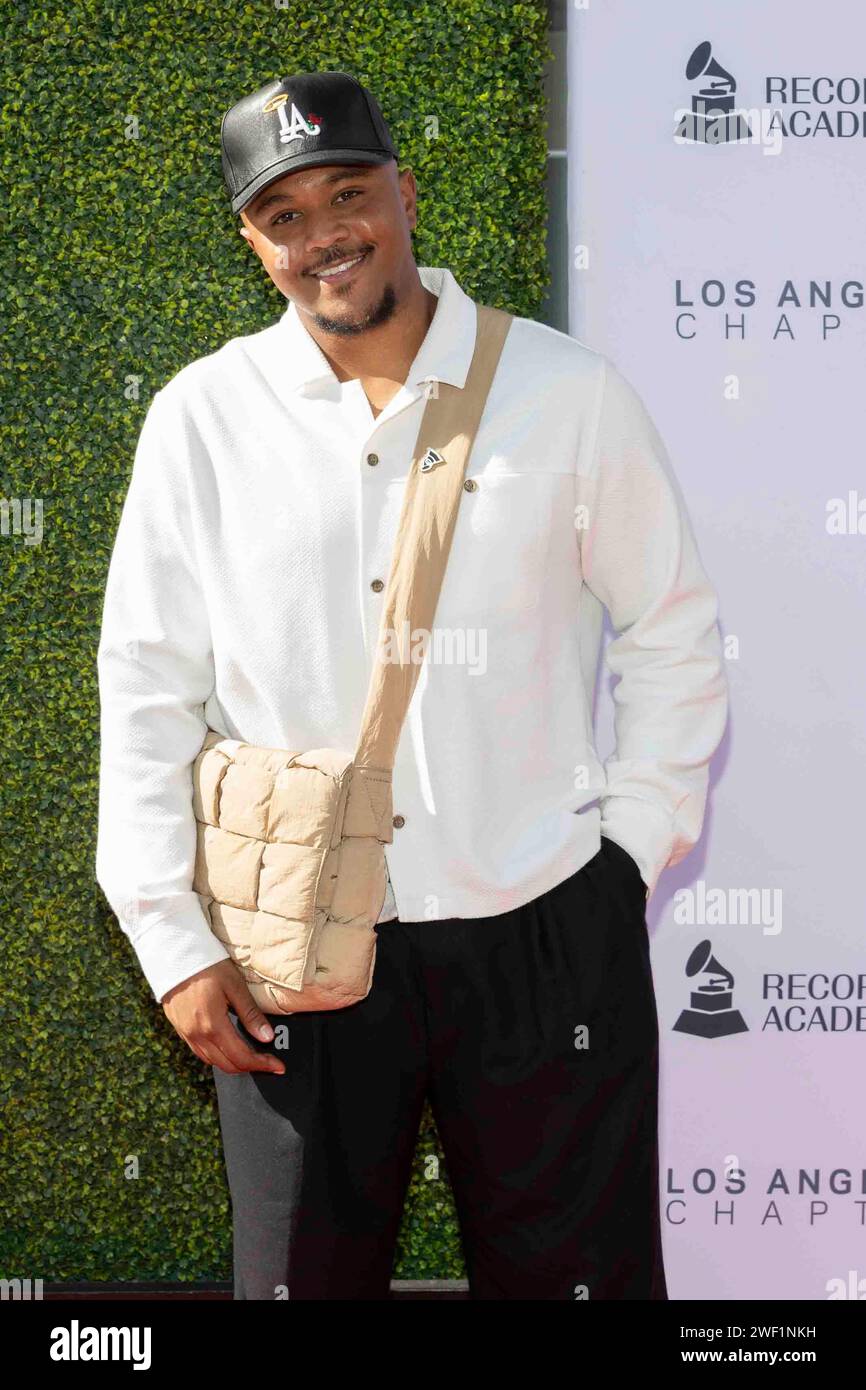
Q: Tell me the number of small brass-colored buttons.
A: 4